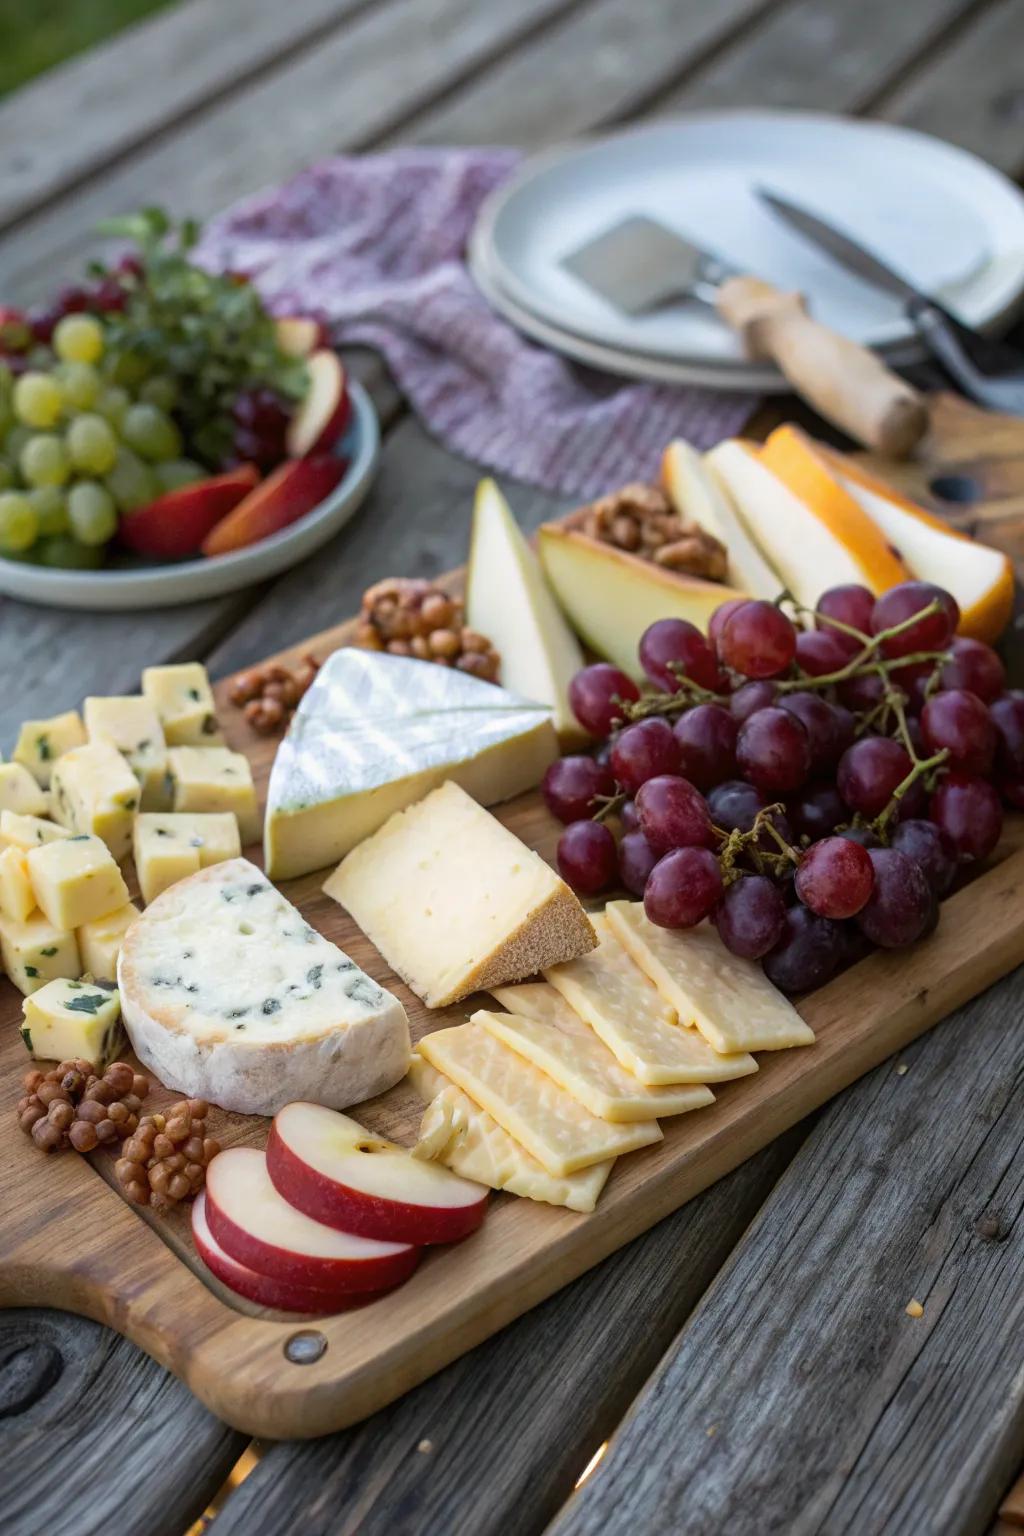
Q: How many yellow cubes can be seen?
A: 13